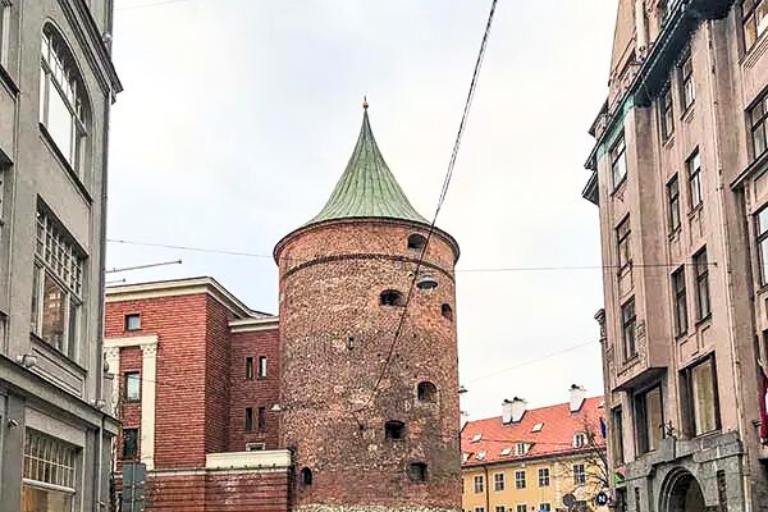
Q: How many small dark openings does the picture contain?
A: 7